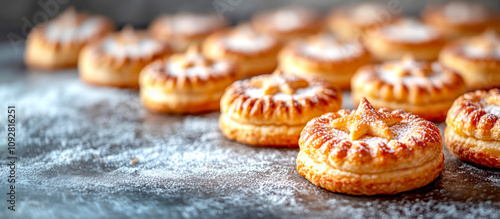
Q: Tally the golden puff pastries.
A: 15